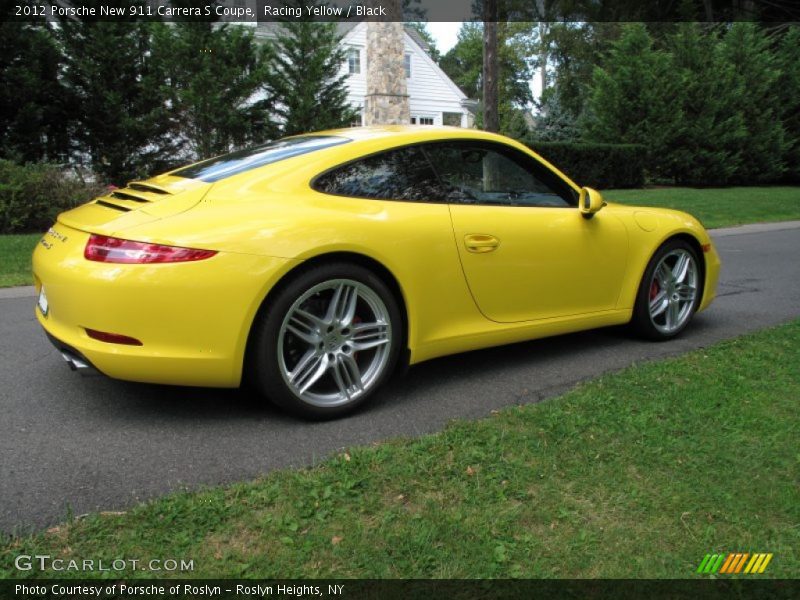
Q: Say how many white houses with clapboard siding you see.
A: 1